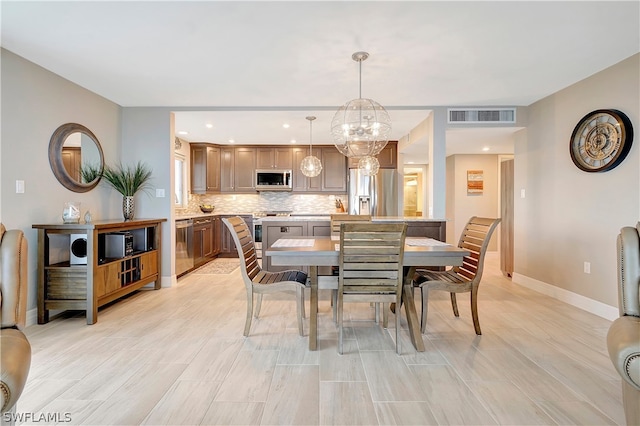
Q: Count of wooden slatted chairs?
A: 4